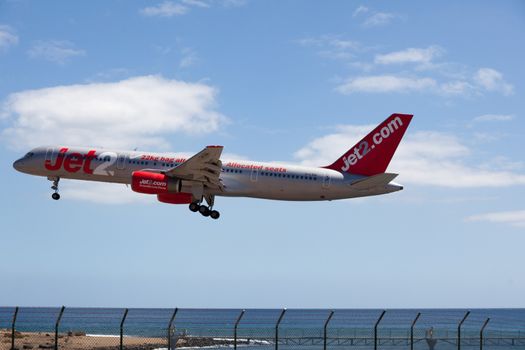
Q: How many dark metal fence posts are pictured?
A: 11